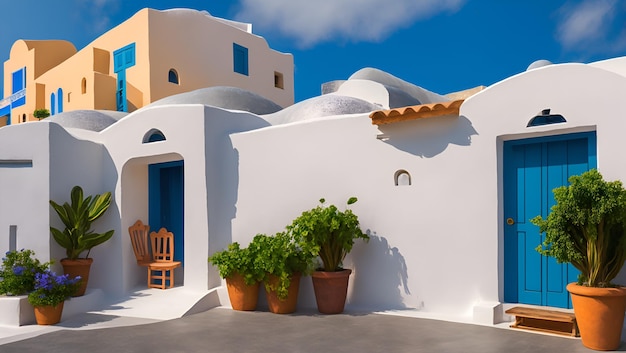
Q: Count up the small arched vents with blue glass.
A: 3